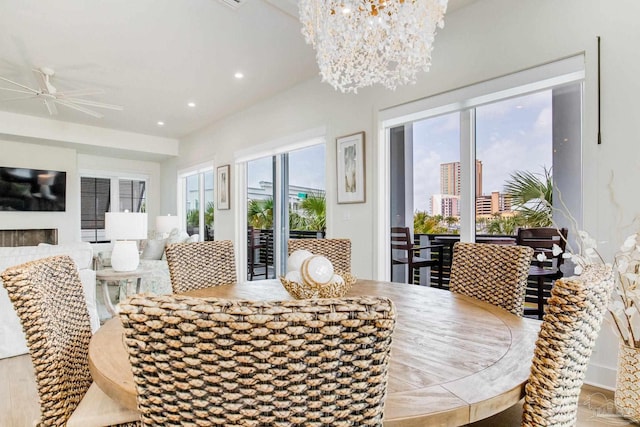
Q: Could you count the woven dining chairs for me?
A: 6